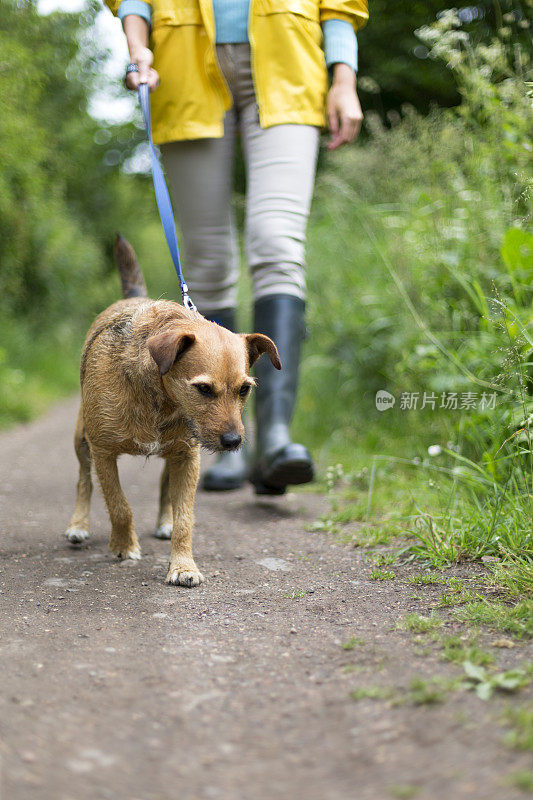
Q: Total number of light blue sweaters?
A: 1